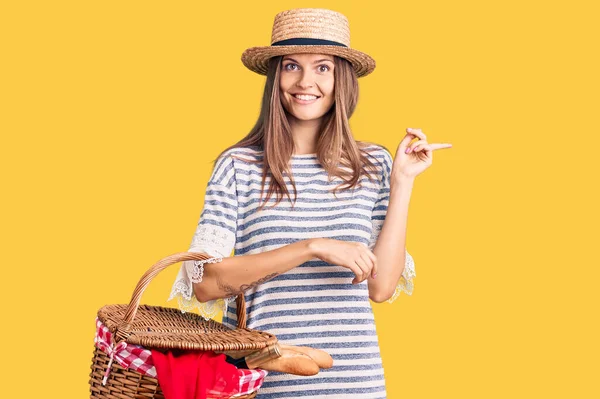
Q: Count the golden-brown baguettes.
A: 2